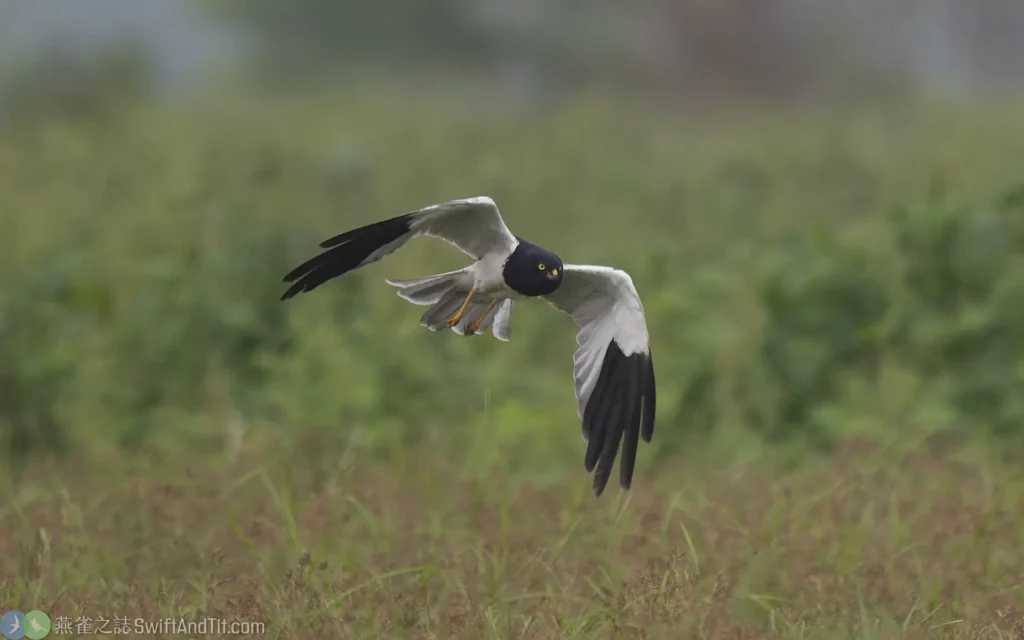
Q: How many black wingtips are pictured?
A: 2